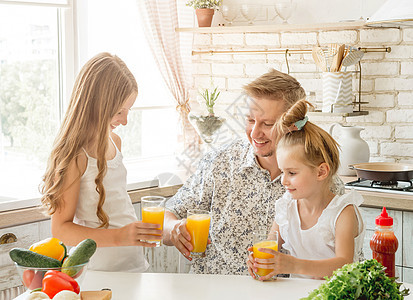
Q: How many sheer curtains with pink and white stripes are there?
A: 1